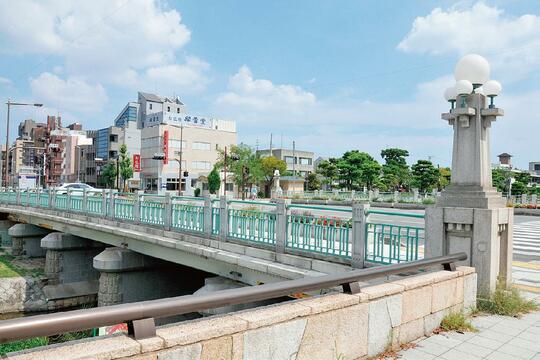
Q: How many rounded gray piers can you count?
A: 4